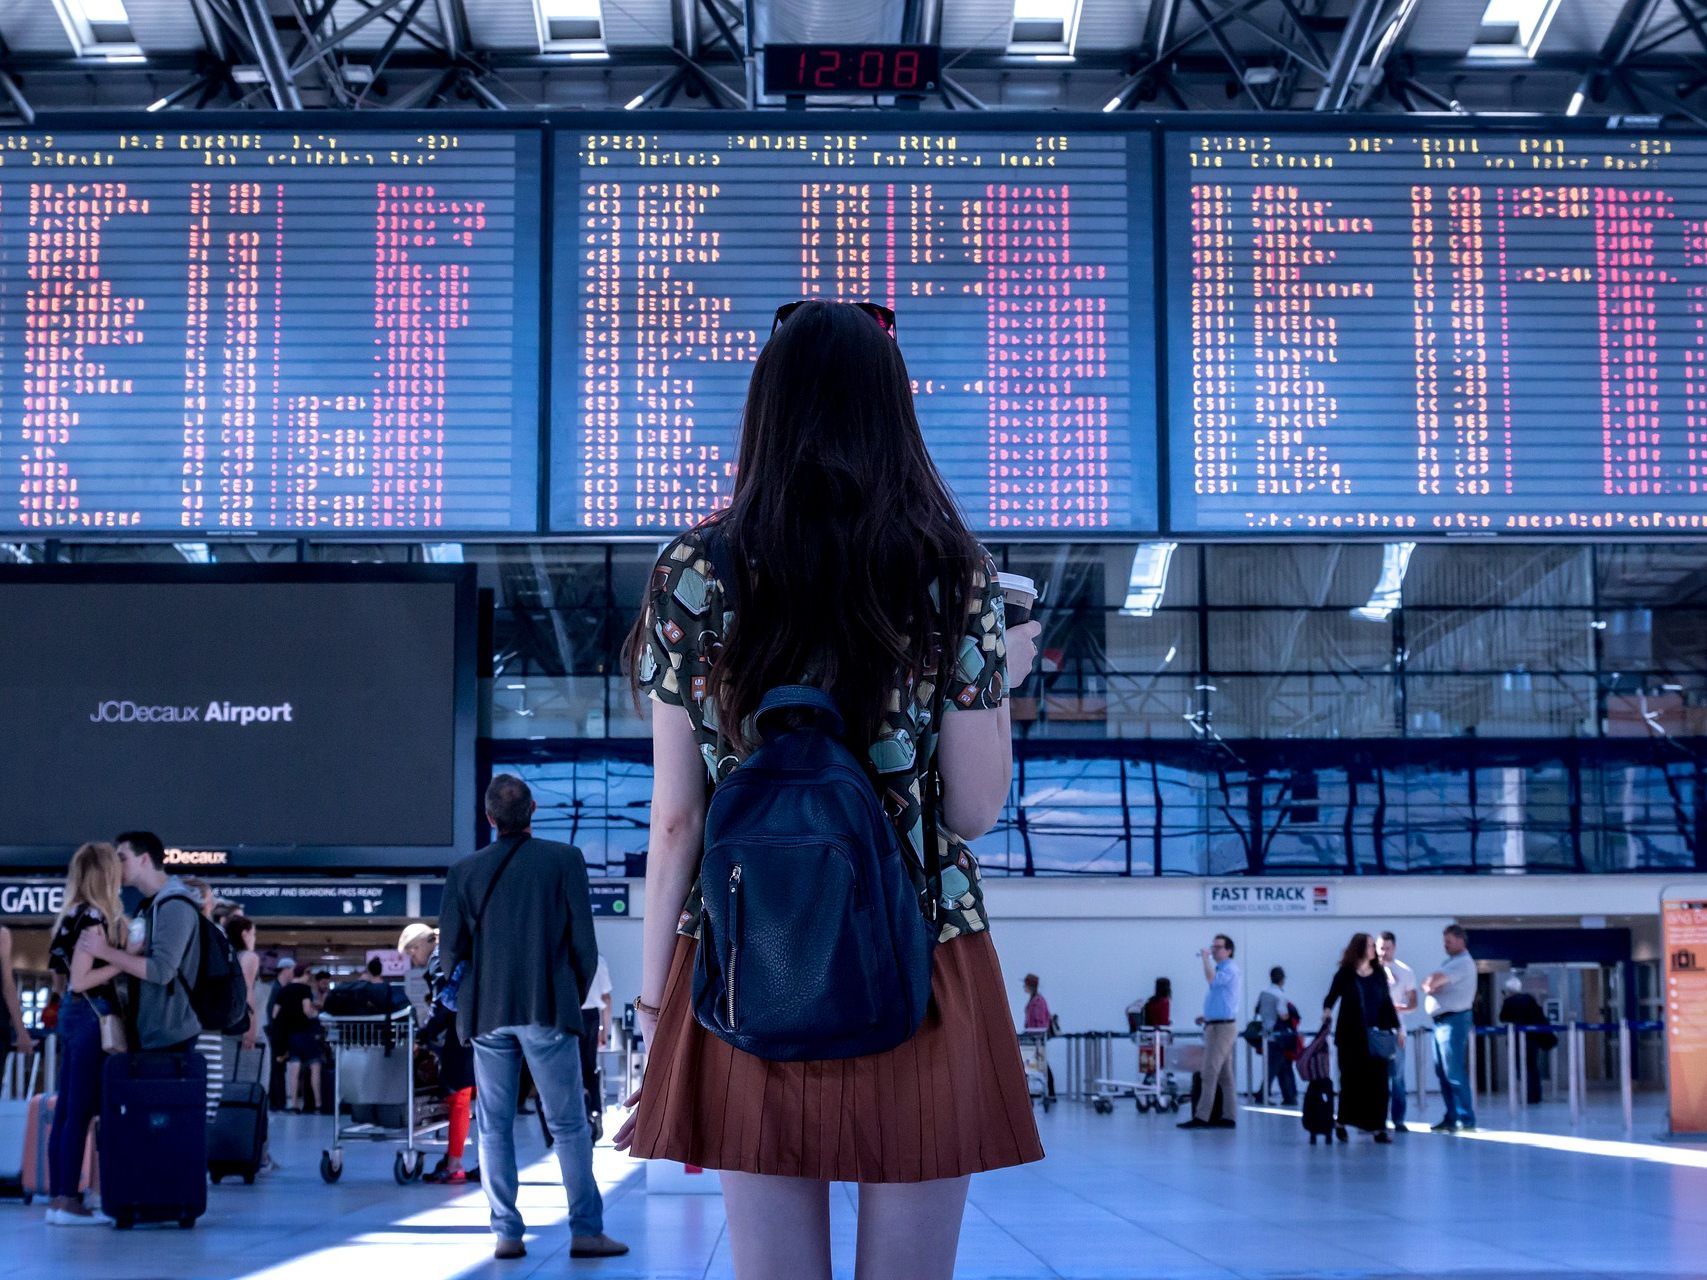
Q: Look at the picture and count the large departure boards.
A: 3